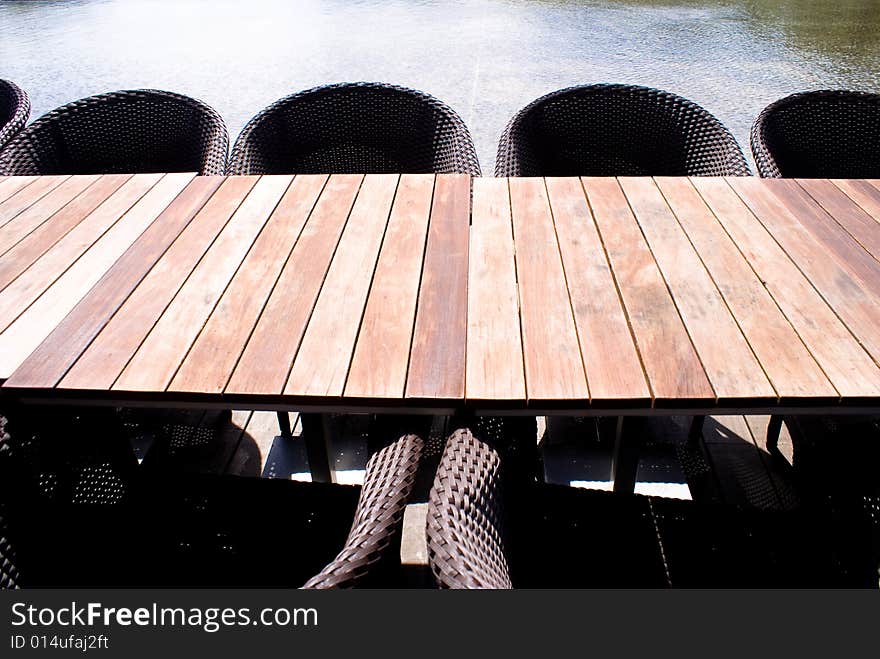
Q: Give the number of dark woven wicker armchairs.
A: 7